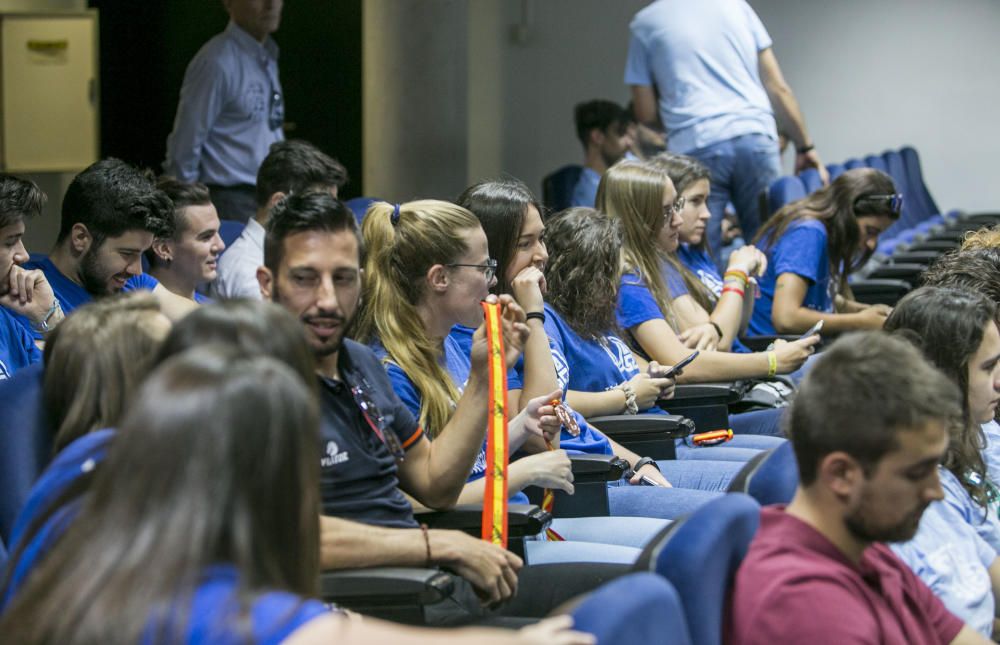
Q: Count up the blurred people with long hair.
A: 3